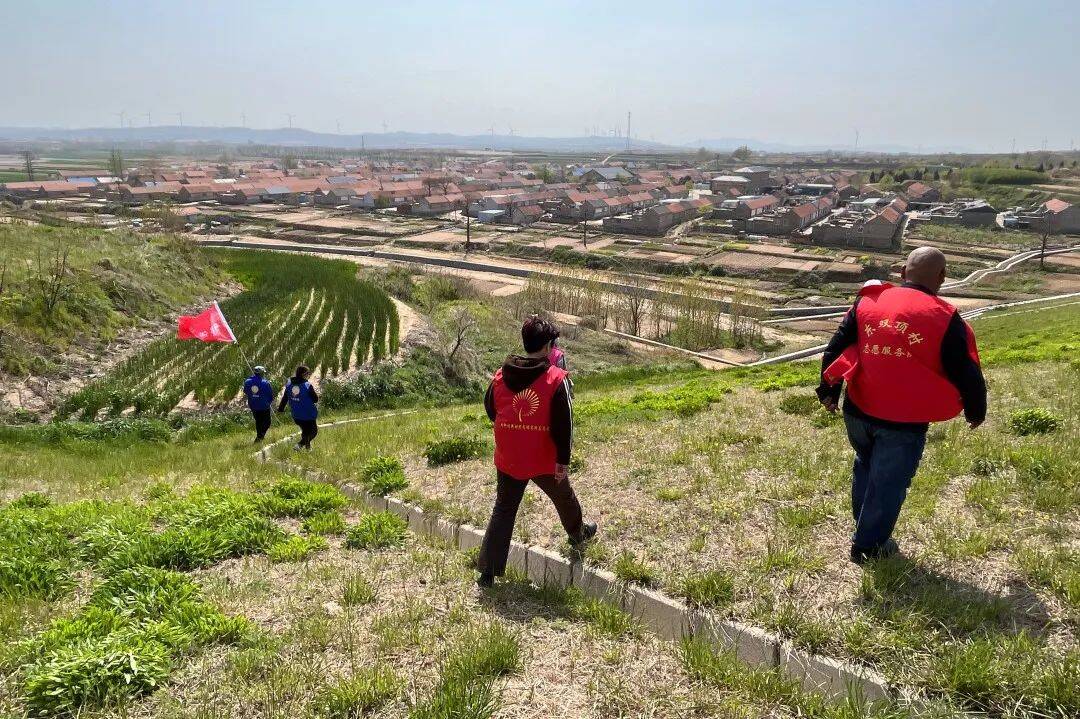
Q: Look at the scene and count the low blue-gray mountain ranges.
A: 1